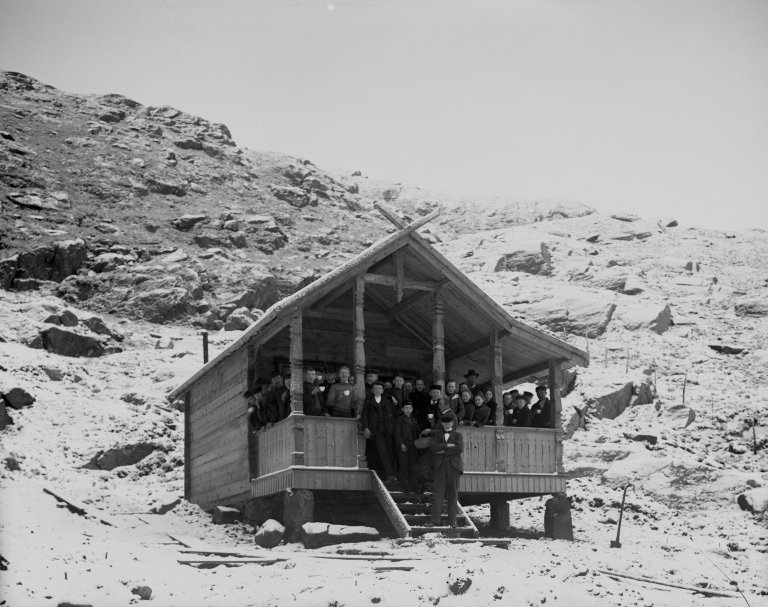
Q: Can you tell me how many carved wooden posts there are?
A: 5